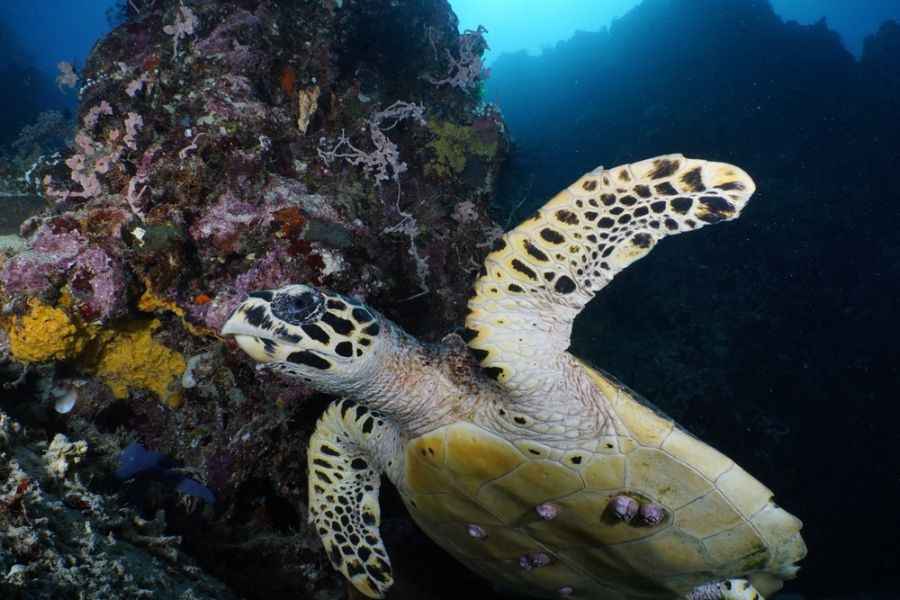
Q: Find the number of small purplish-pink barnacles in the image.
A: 7